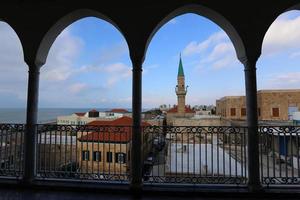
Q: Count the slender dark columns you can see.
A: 3